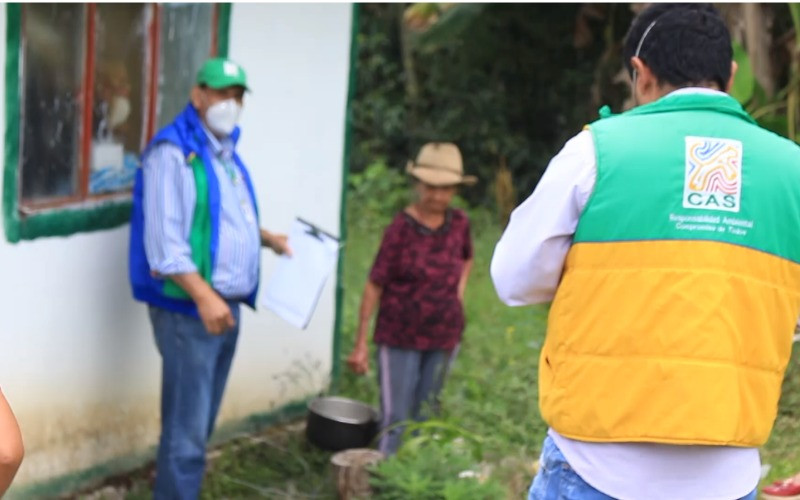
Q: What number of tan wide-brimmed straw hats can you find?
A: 1